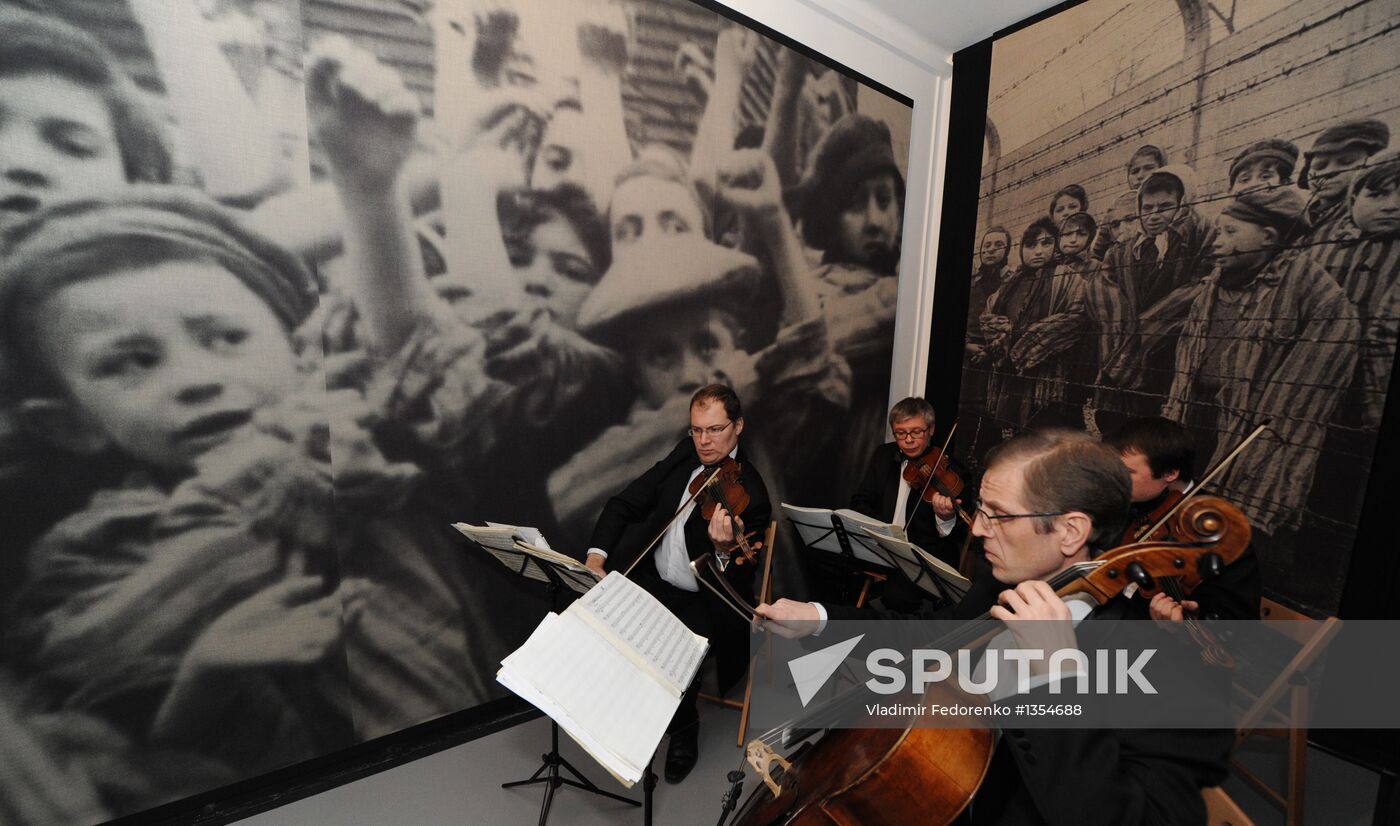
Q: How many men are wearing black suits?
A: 4